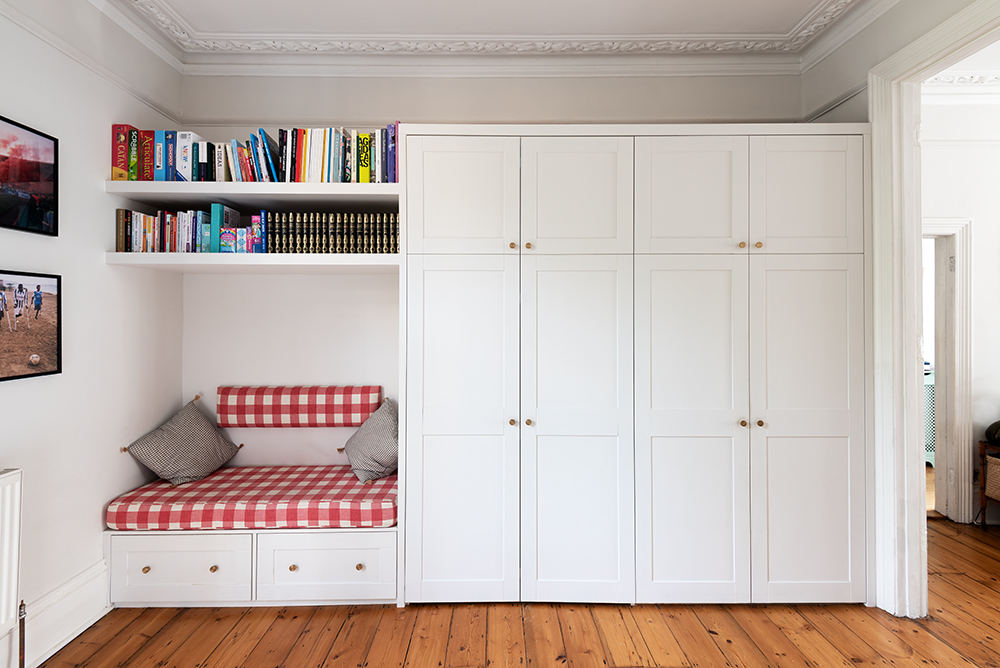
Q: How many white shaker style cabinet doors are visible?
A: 8